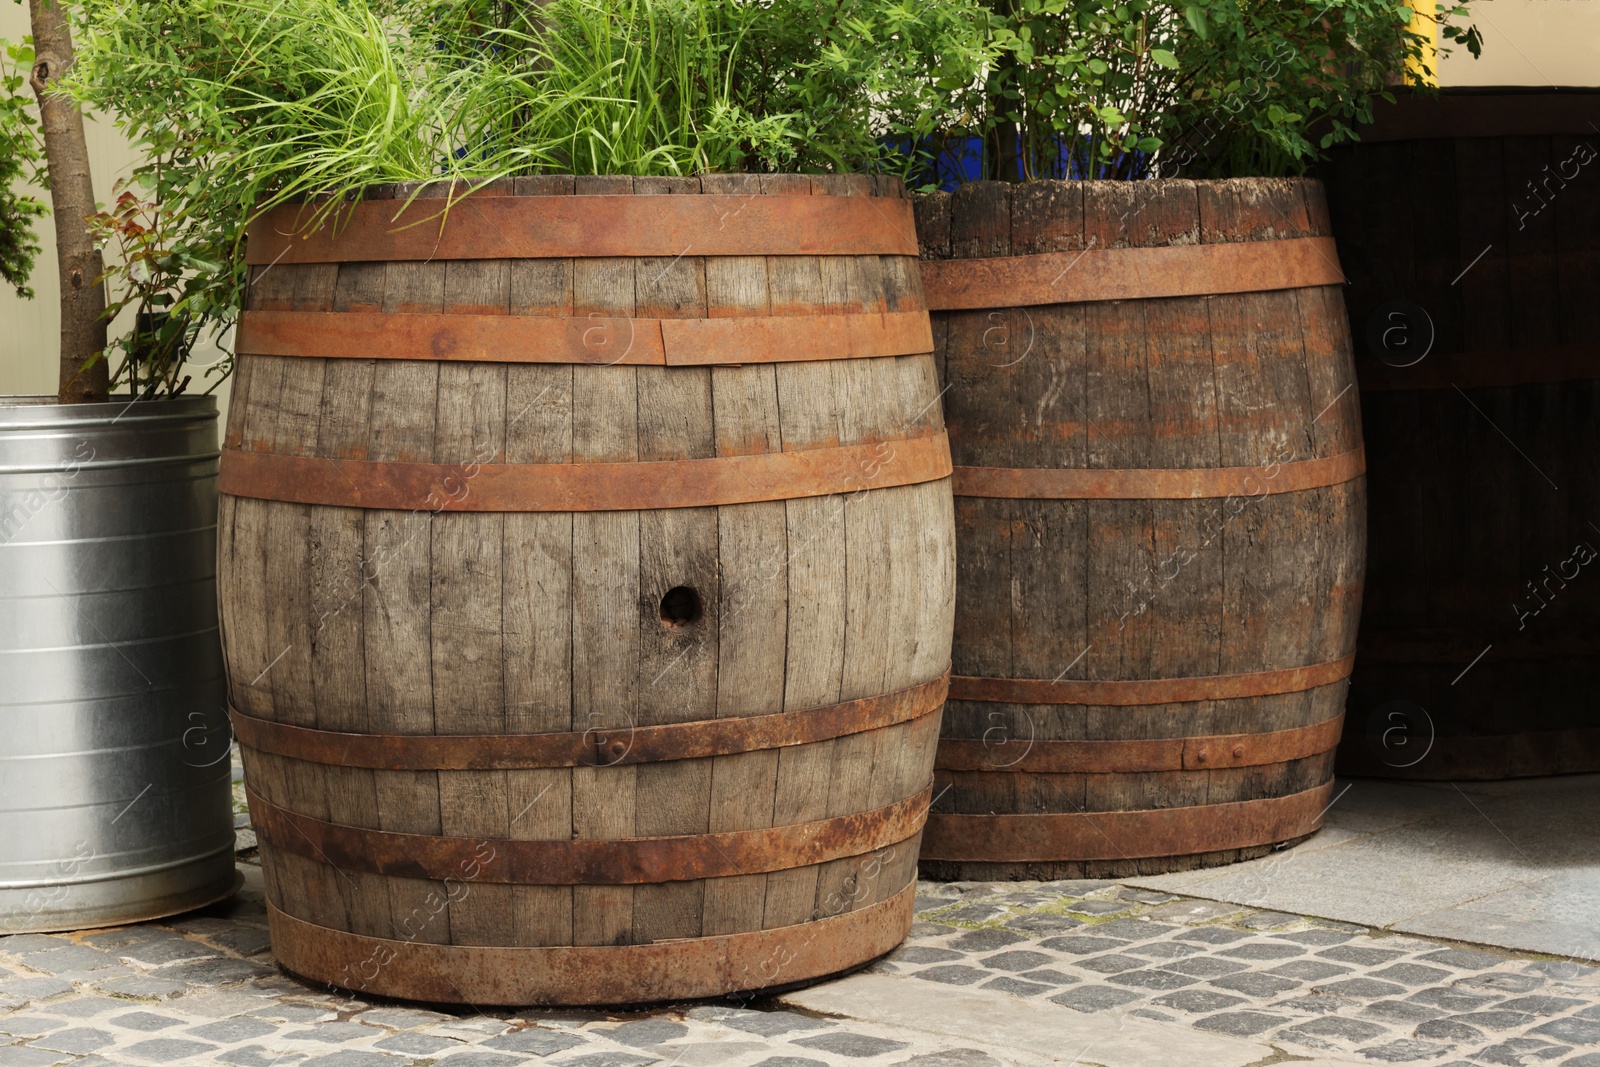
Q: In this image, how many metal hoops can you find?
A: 11